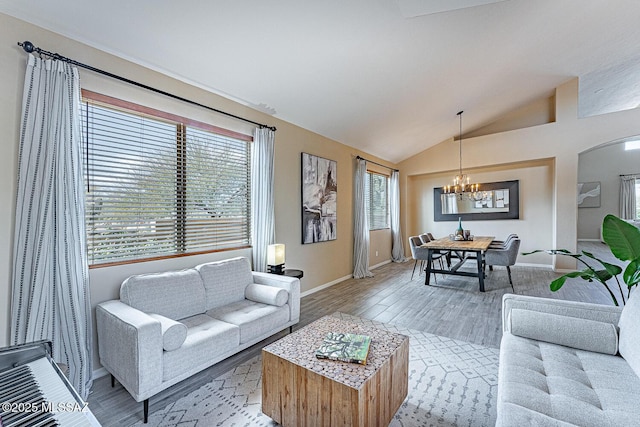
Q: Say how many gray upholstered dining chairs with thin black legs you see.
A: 6